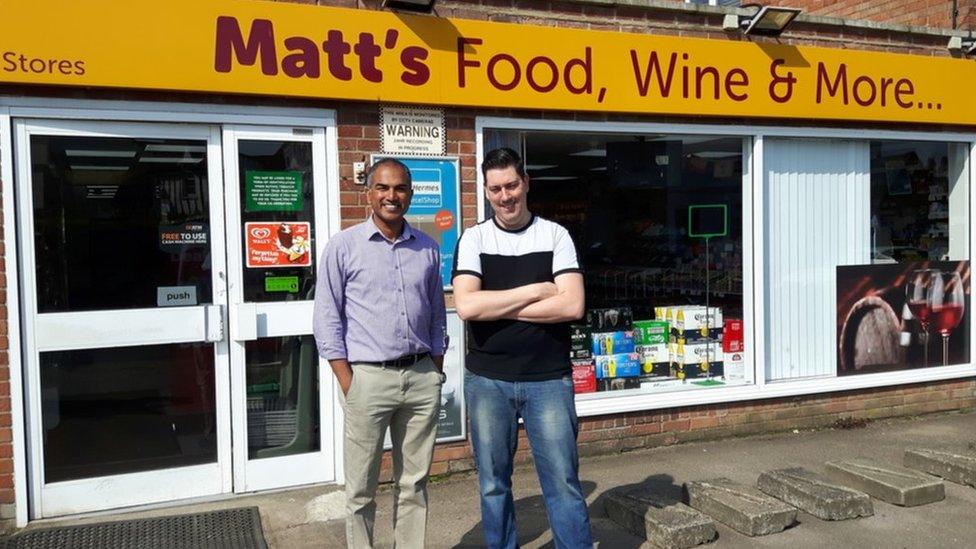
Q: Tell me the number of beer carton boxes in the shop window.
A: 12